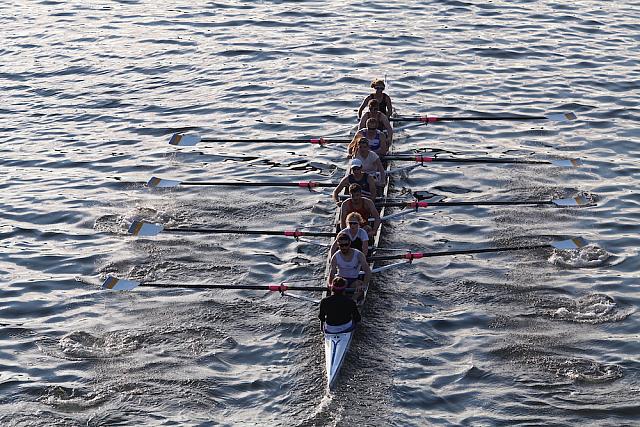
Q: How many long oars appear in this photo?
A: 8